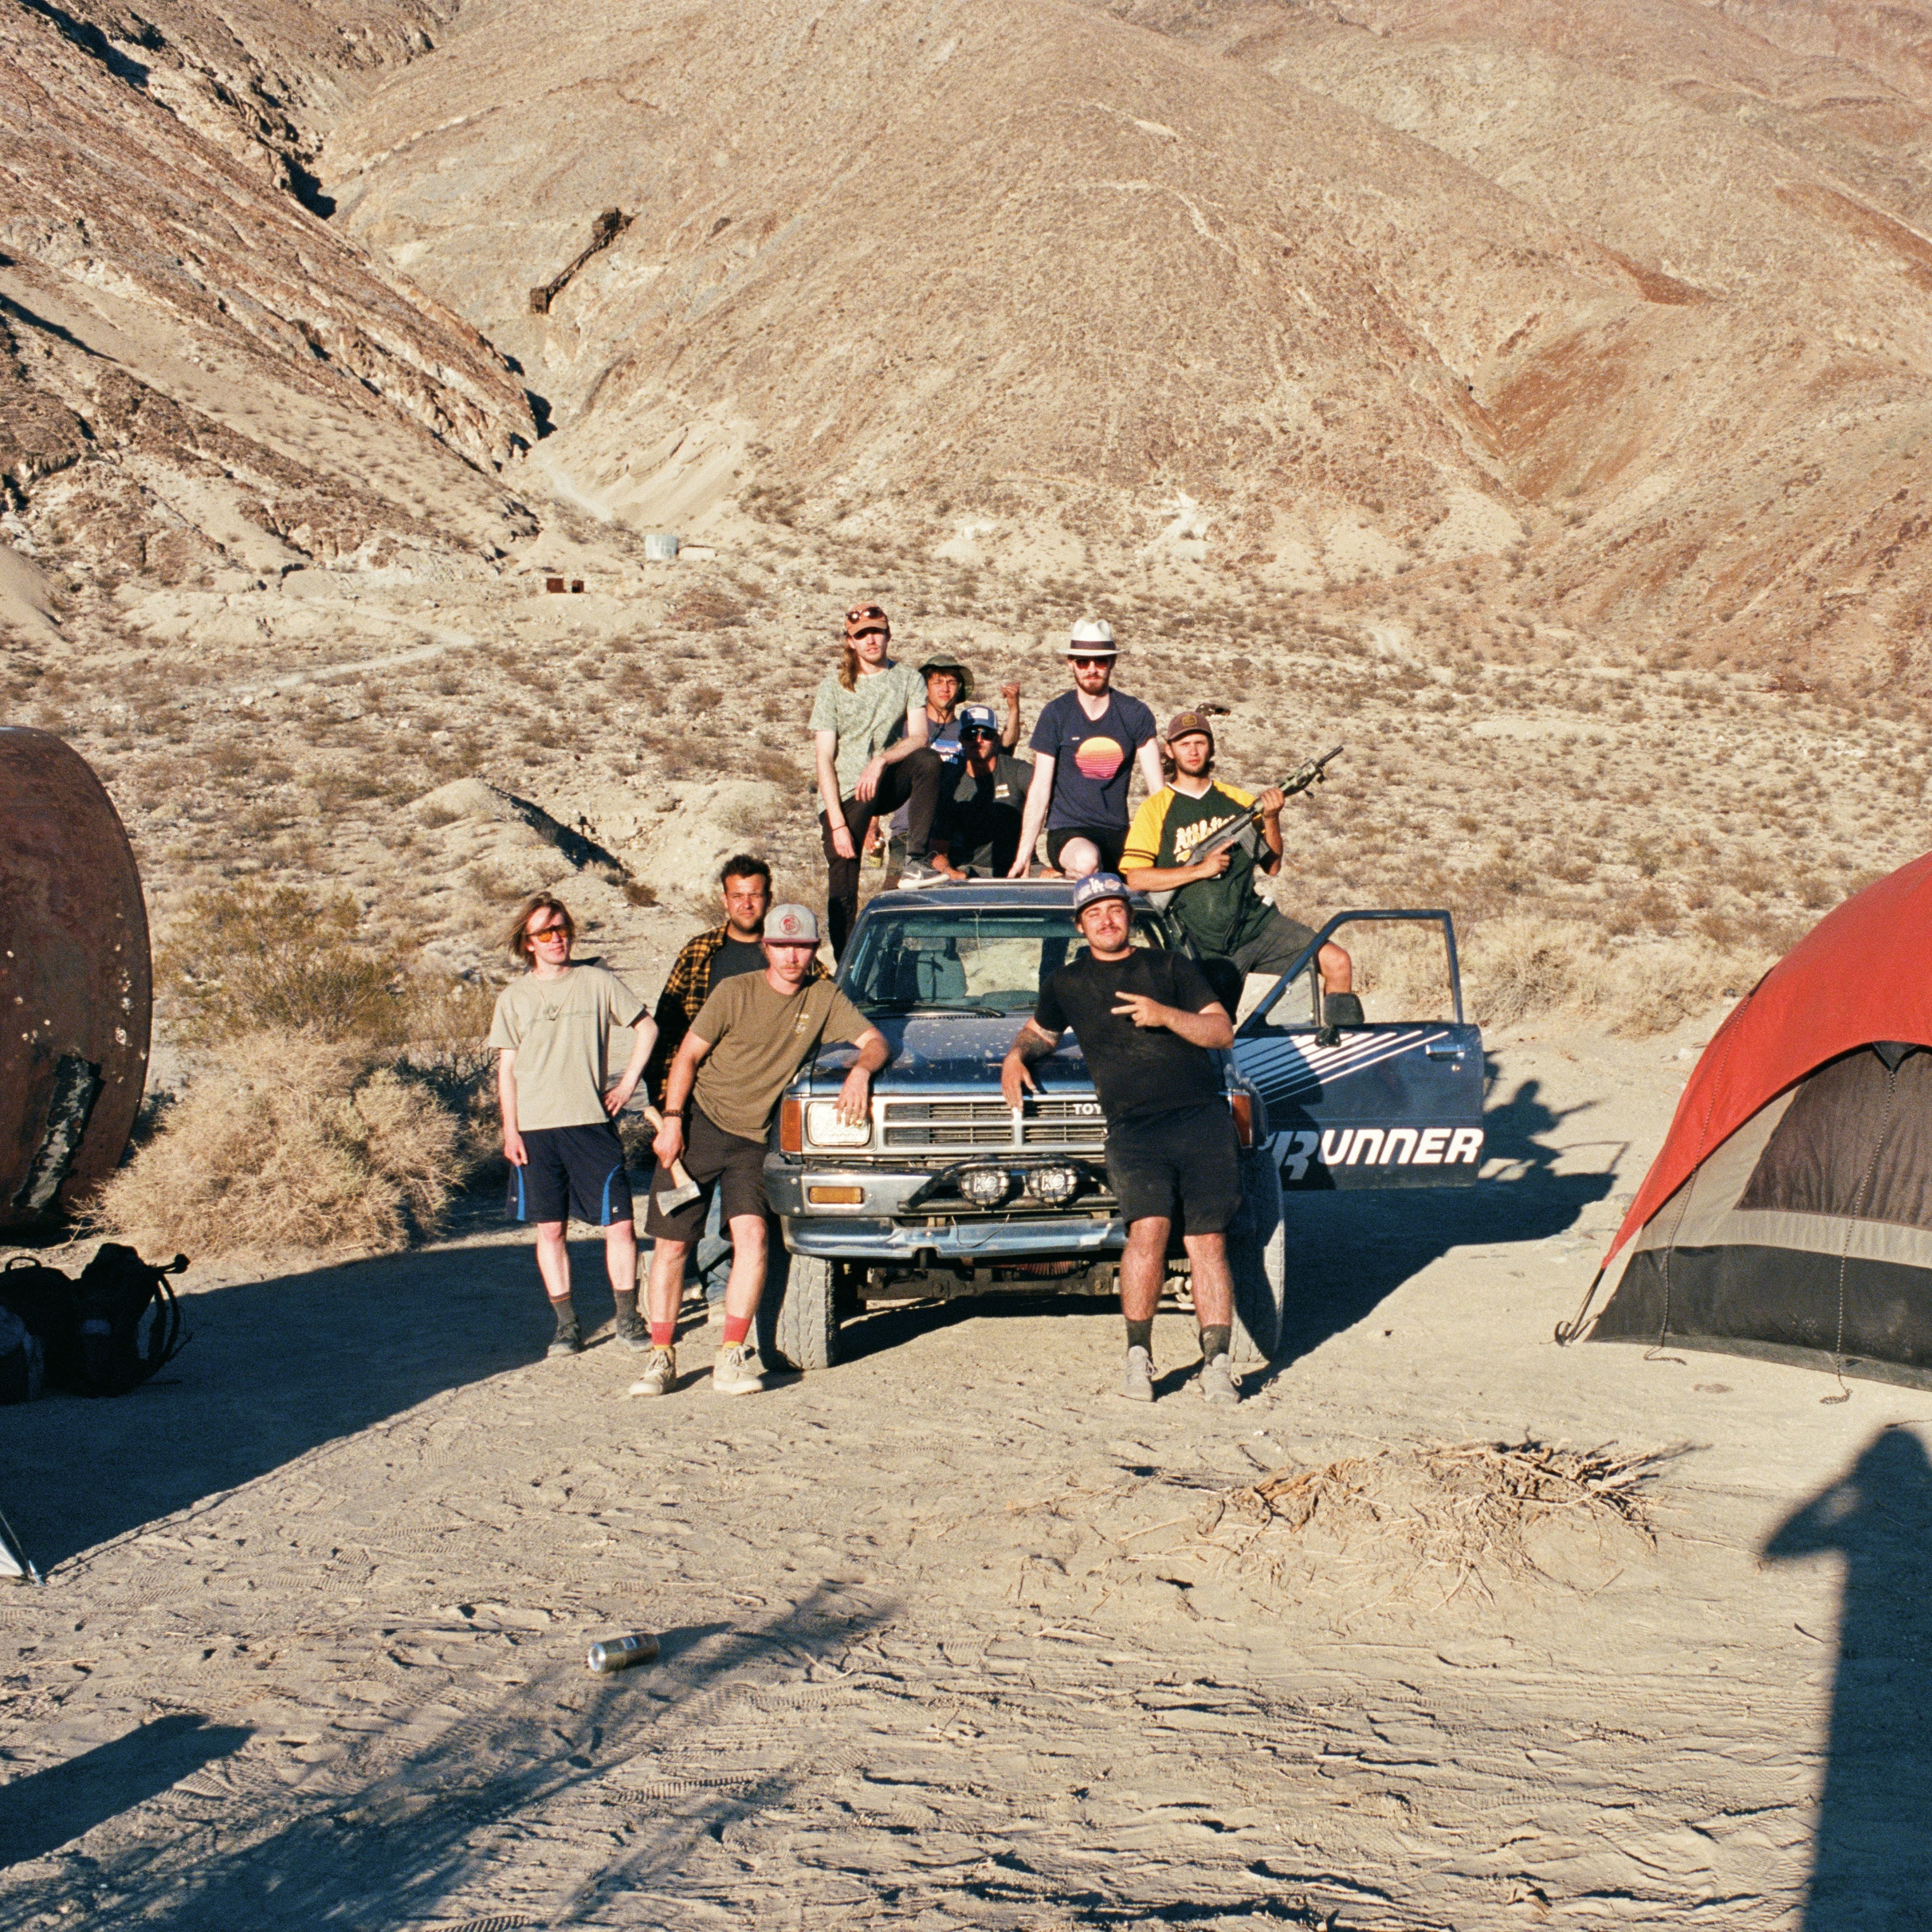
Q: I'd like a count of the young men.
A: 9